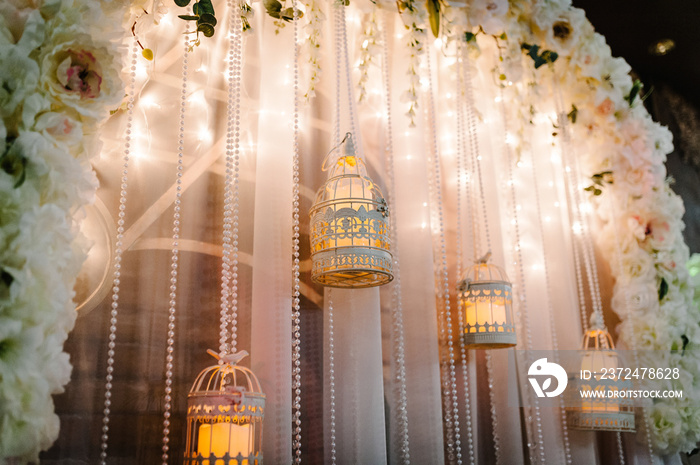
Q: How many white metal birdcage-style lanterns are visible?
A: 4